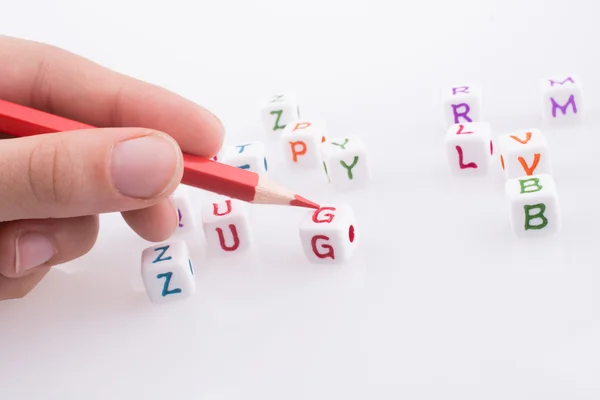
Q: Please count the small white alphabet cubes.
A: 13